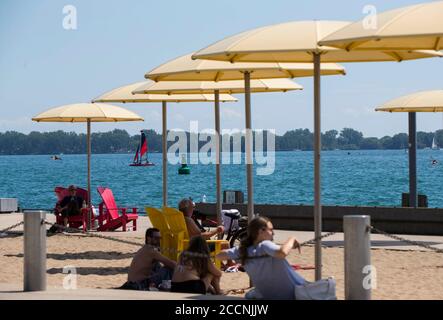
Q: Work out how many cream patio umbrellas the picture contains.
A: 7